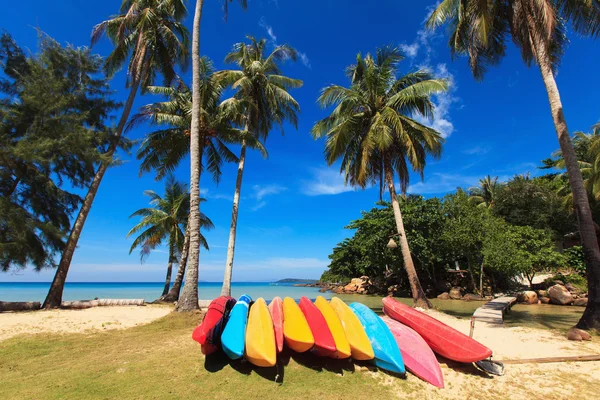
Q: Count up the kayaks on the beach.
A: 11